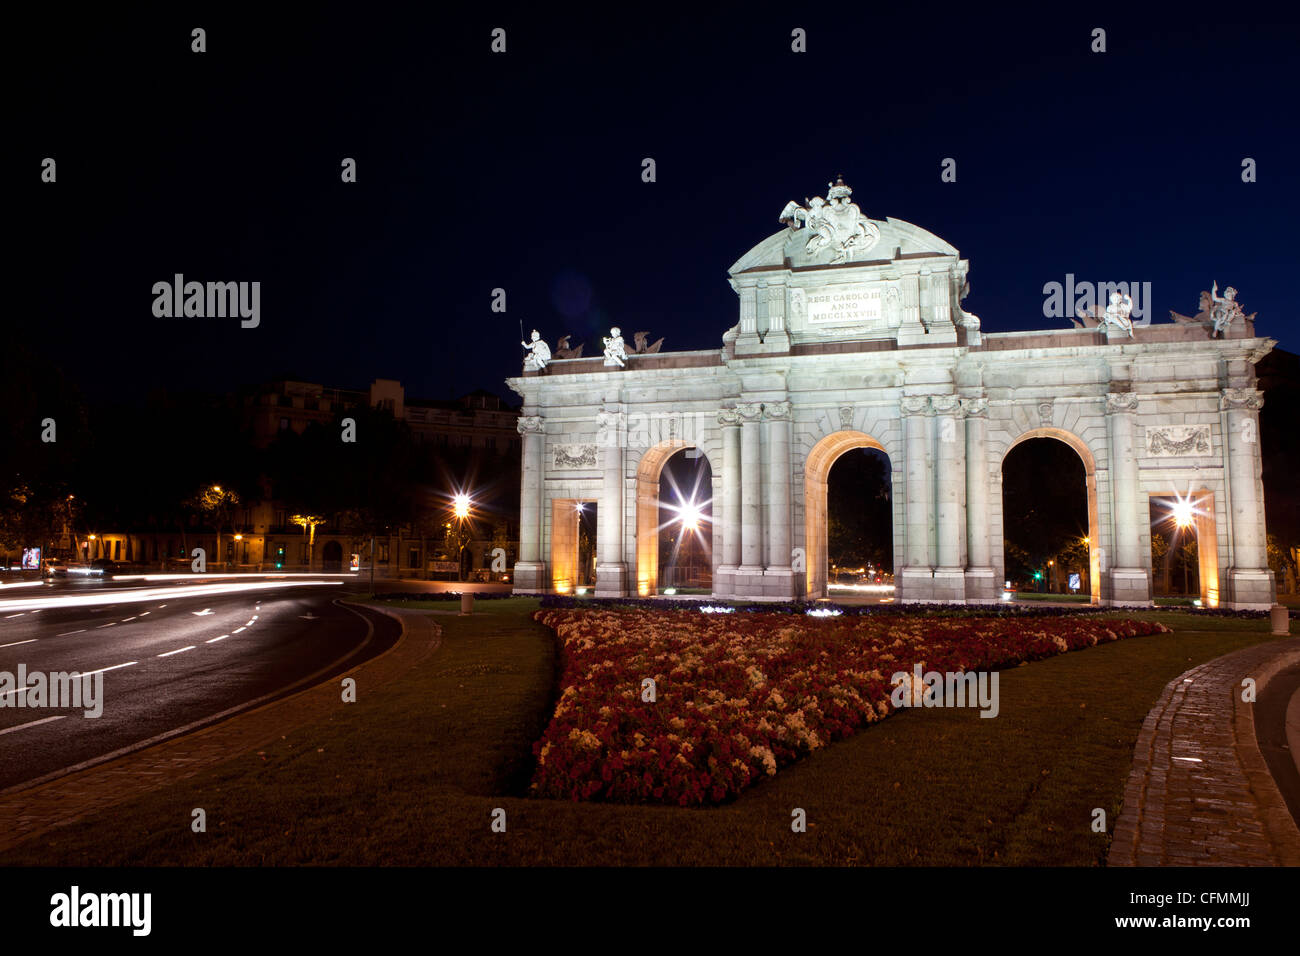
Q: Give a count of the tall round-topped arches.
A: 3